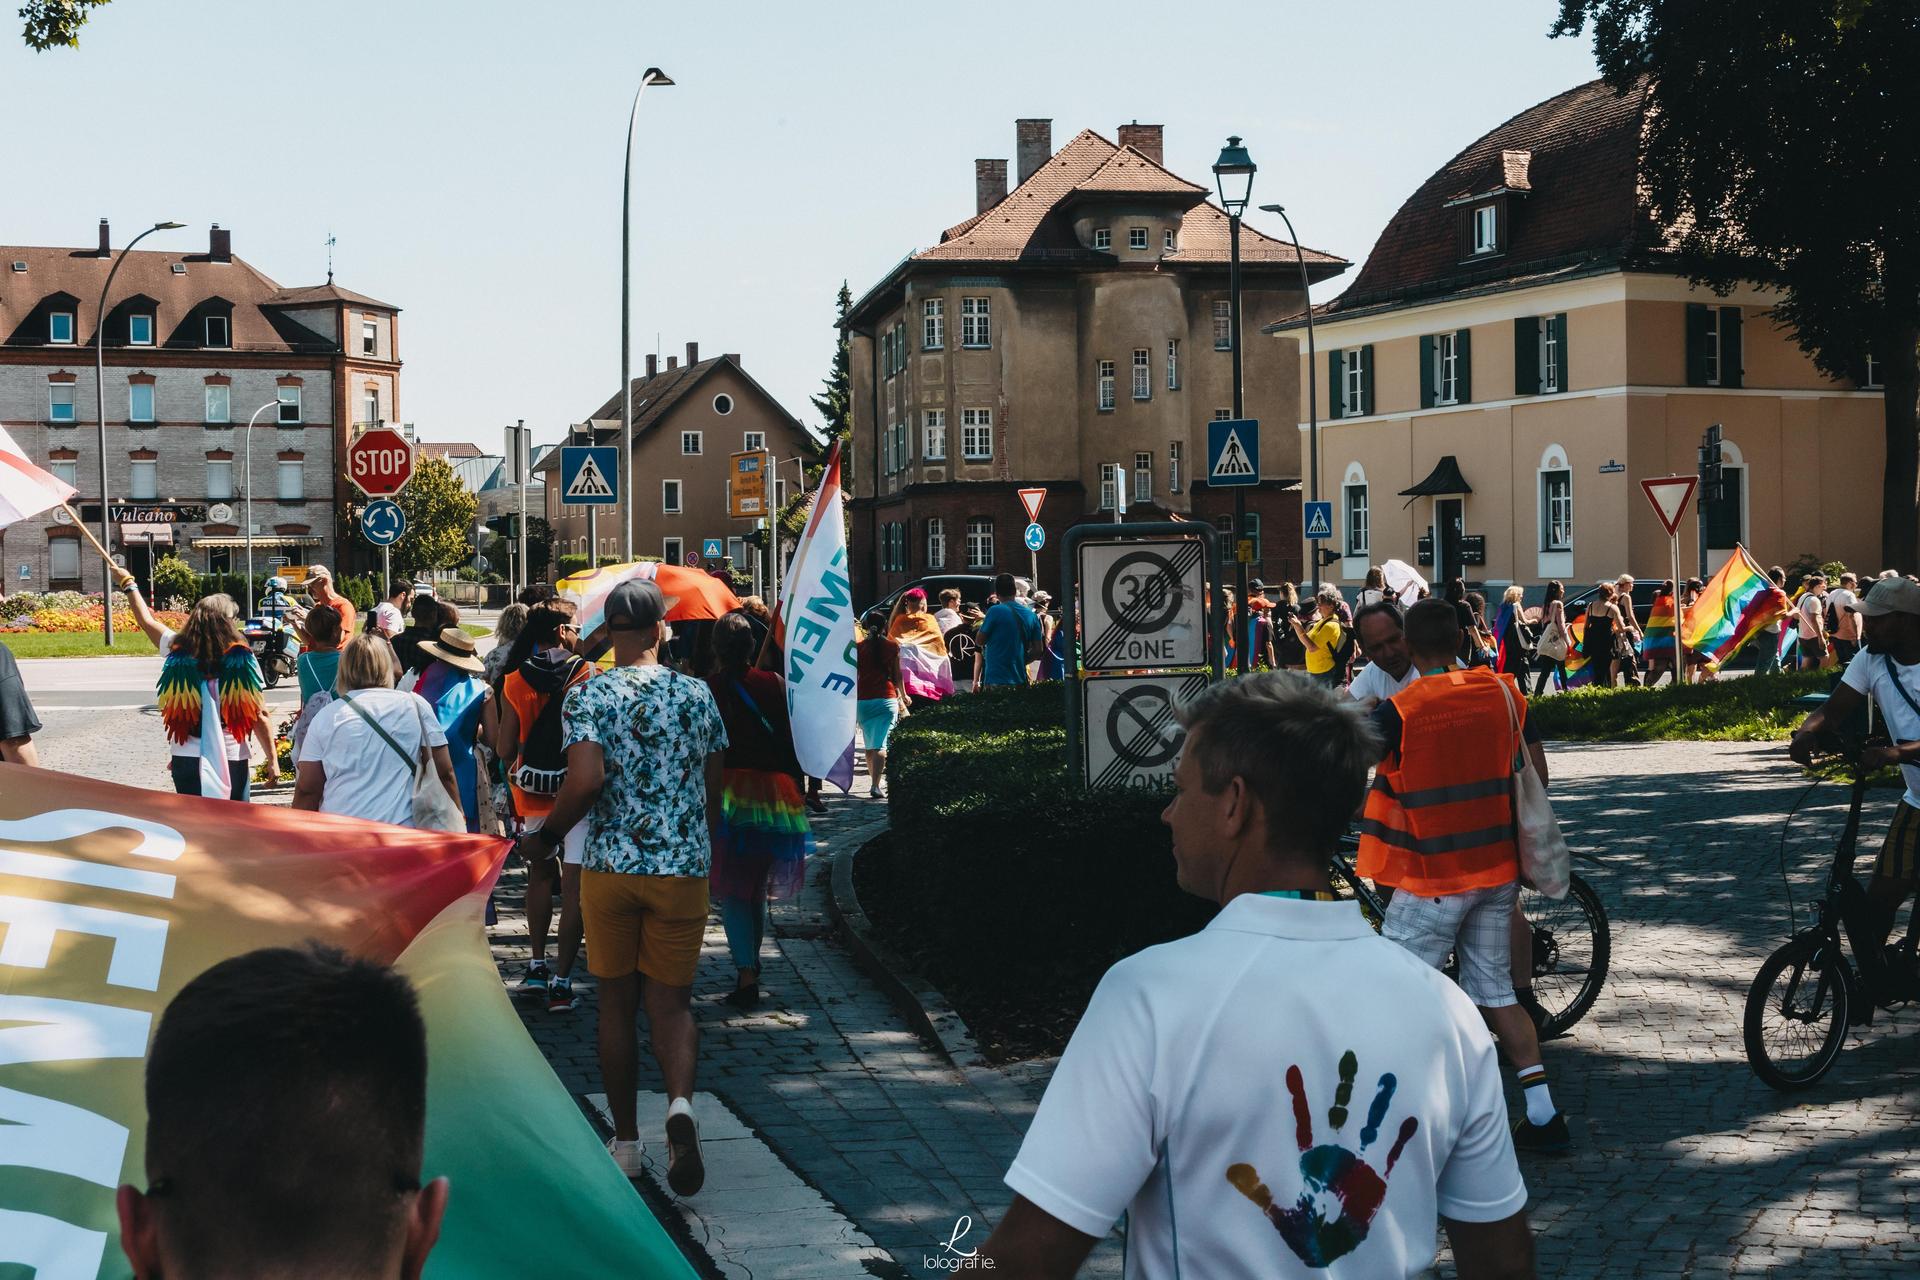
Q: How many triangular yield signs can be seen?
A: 2